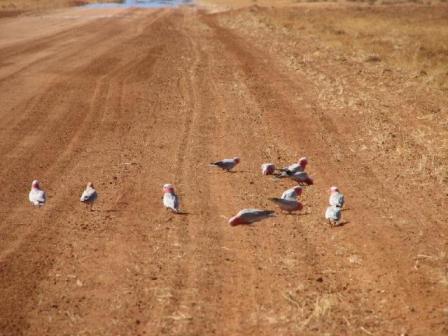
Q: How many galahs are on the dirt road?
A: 12